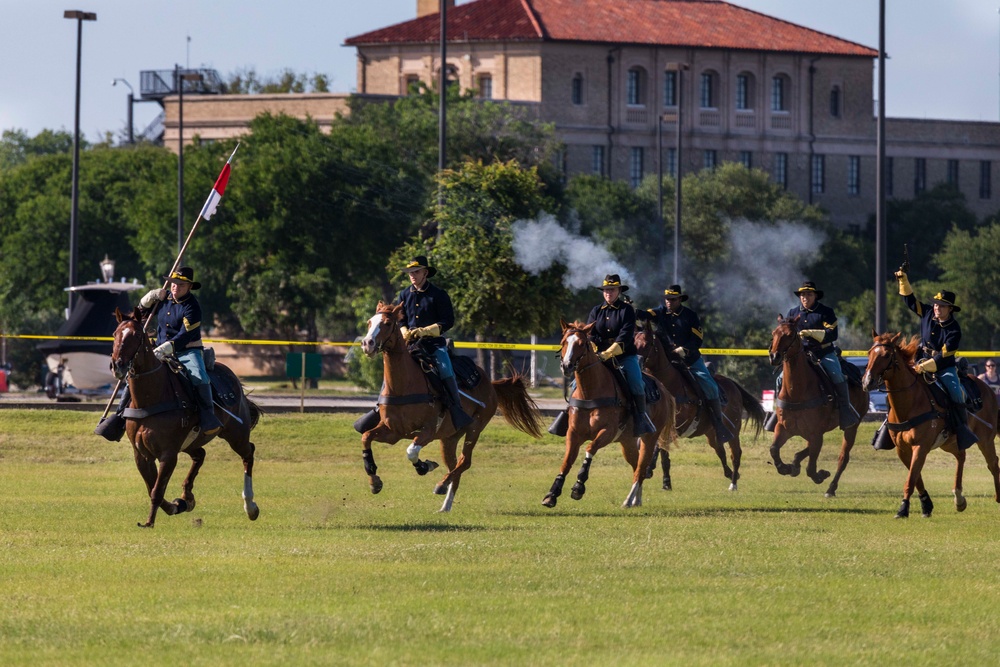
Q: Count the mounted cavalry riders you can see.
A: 6